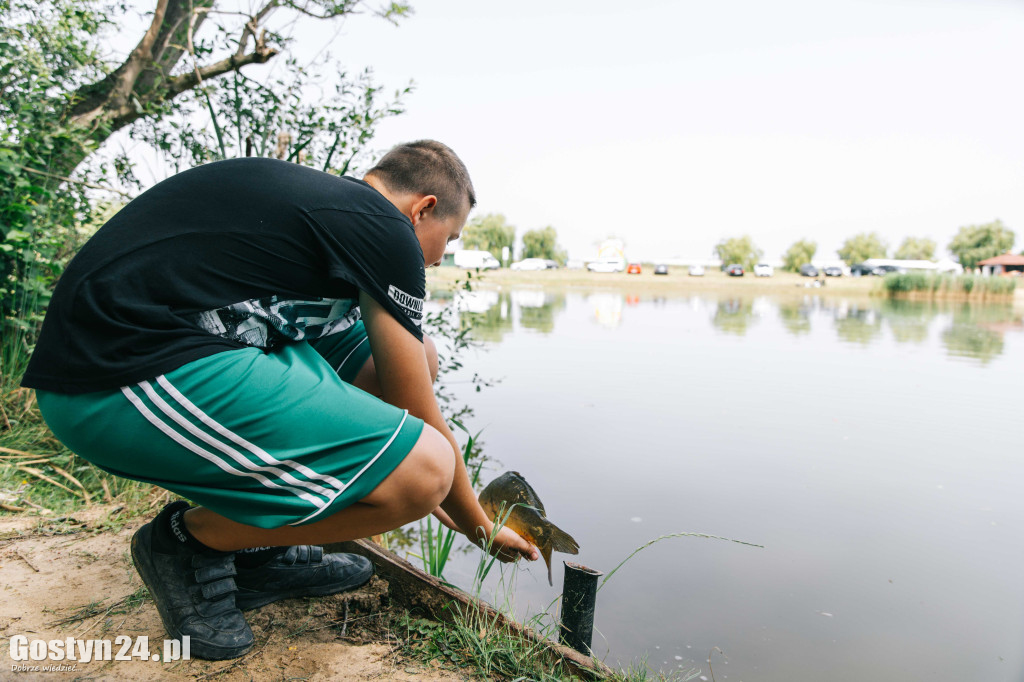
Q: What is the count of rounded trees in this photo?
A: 7